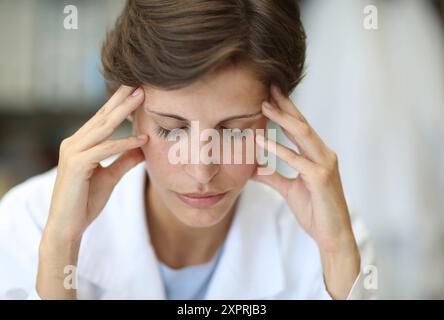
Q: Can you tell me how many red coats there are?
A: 0